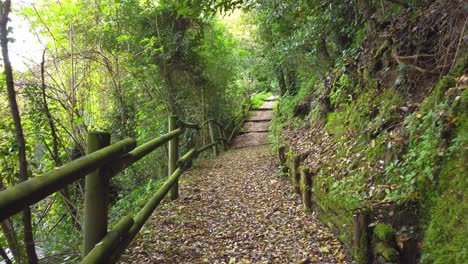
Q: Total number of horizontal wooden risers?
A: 5